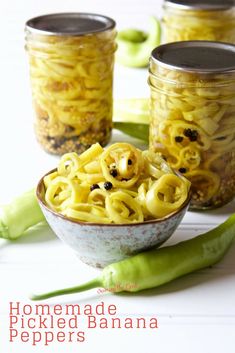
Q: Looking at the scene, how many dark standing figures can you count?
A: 0